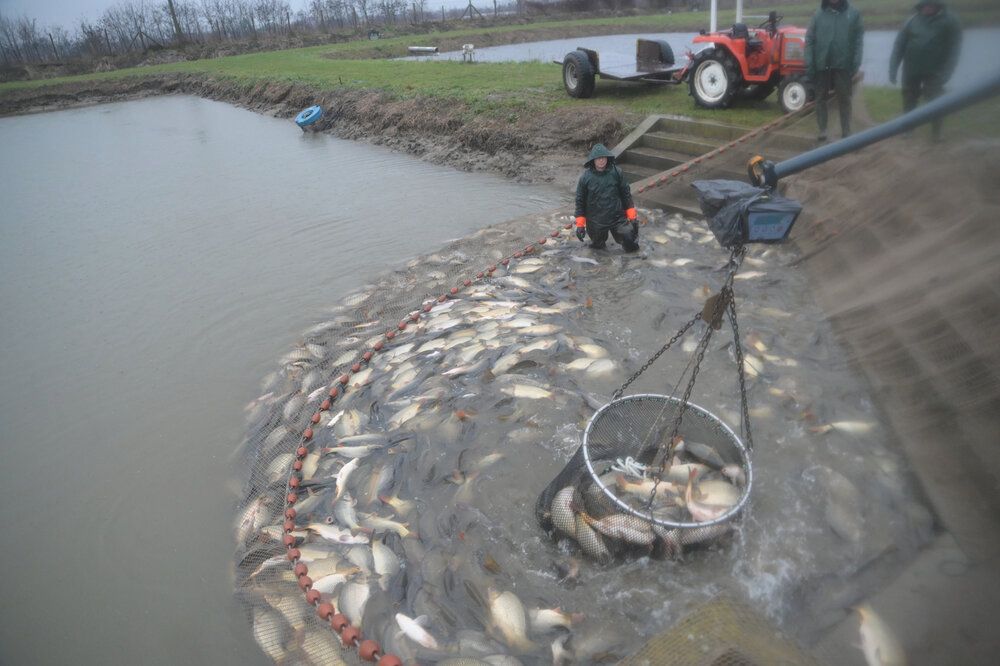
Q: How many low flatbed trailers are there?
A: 1